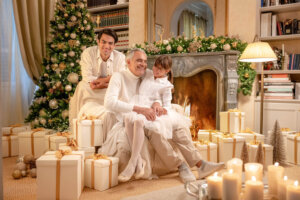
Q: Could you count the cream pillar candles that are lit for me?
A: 8